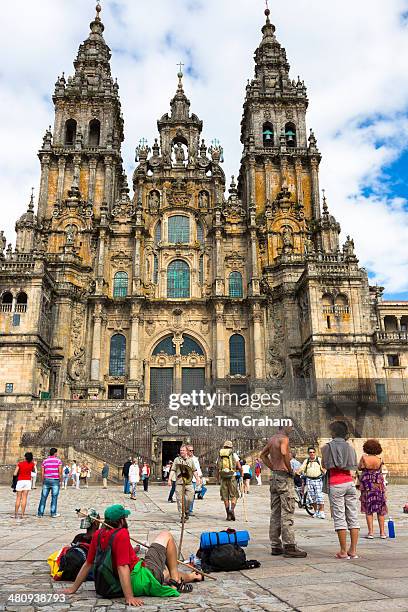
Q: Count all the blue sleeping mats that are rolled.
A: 1